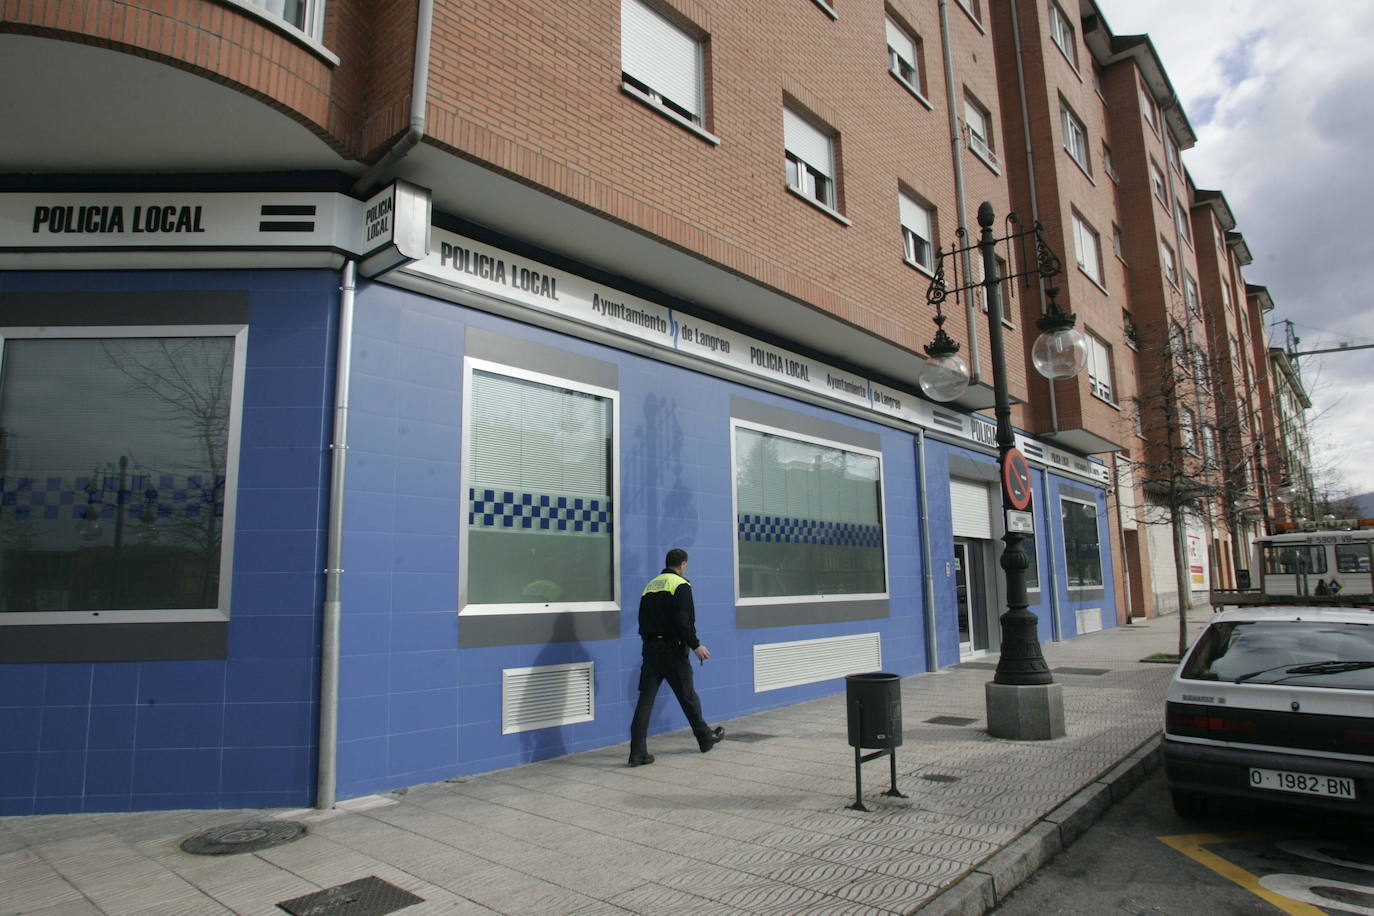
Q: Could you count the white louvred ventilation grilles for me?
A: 3